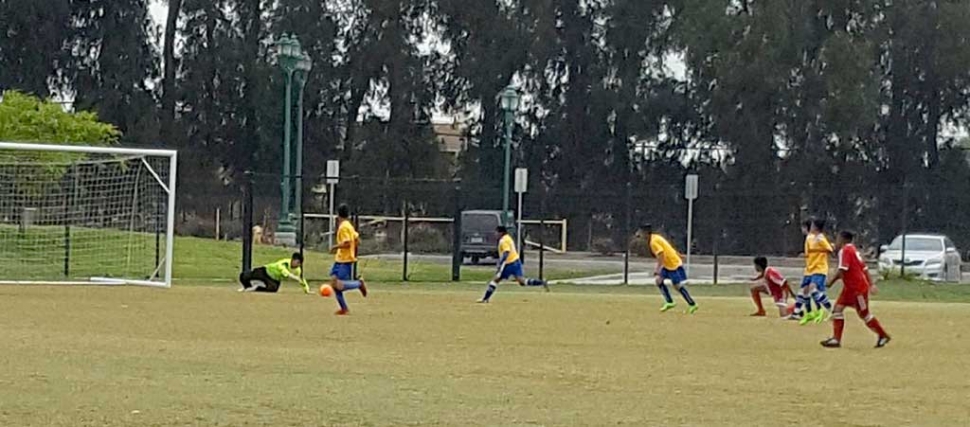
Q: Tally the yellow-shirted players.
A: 5